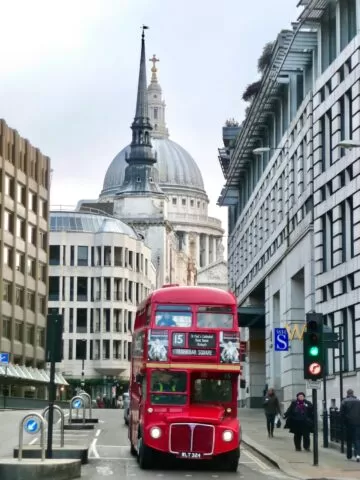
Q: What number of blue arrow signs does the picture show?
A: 2